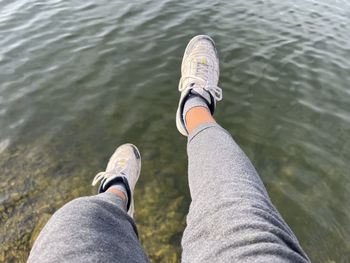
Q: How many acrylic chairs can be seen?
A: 0